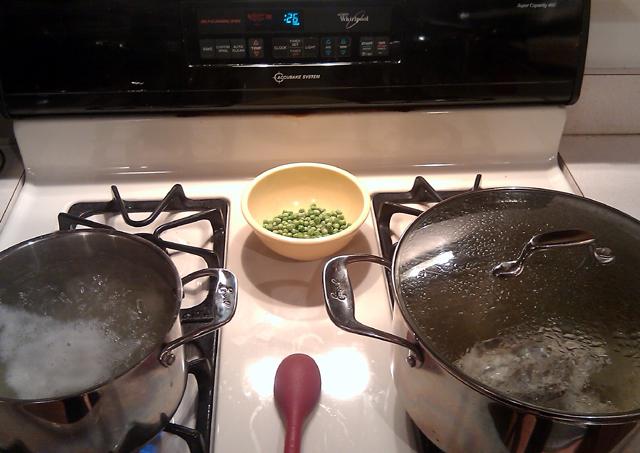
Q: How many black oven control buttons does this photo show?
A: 11